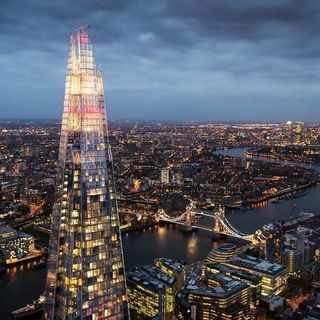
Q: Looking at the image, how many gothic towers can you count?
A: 2